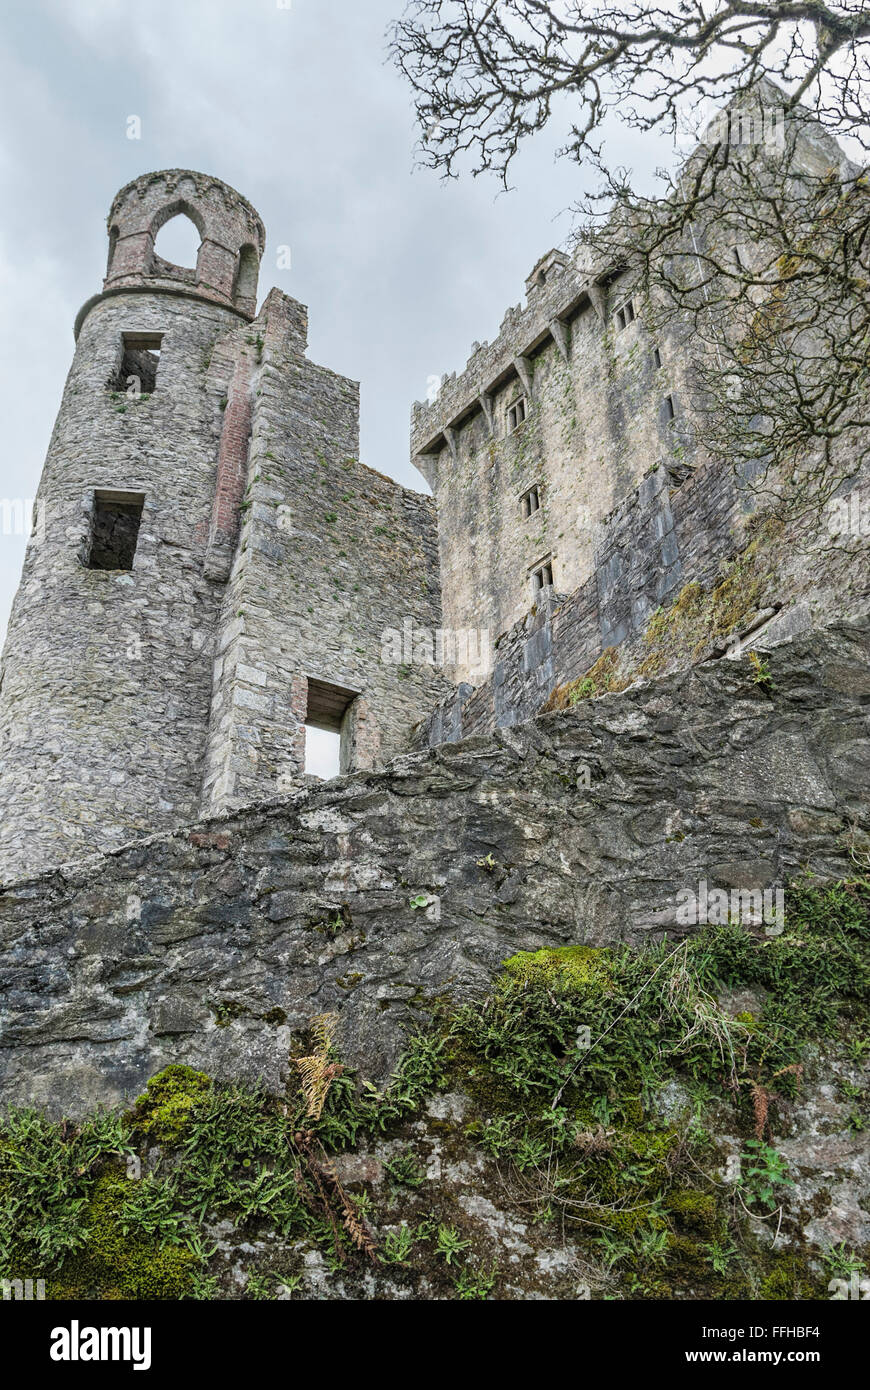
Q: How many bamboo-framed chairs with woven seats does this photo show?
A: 0